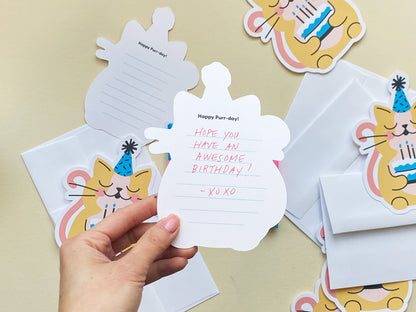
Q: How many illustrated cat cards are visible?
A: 5